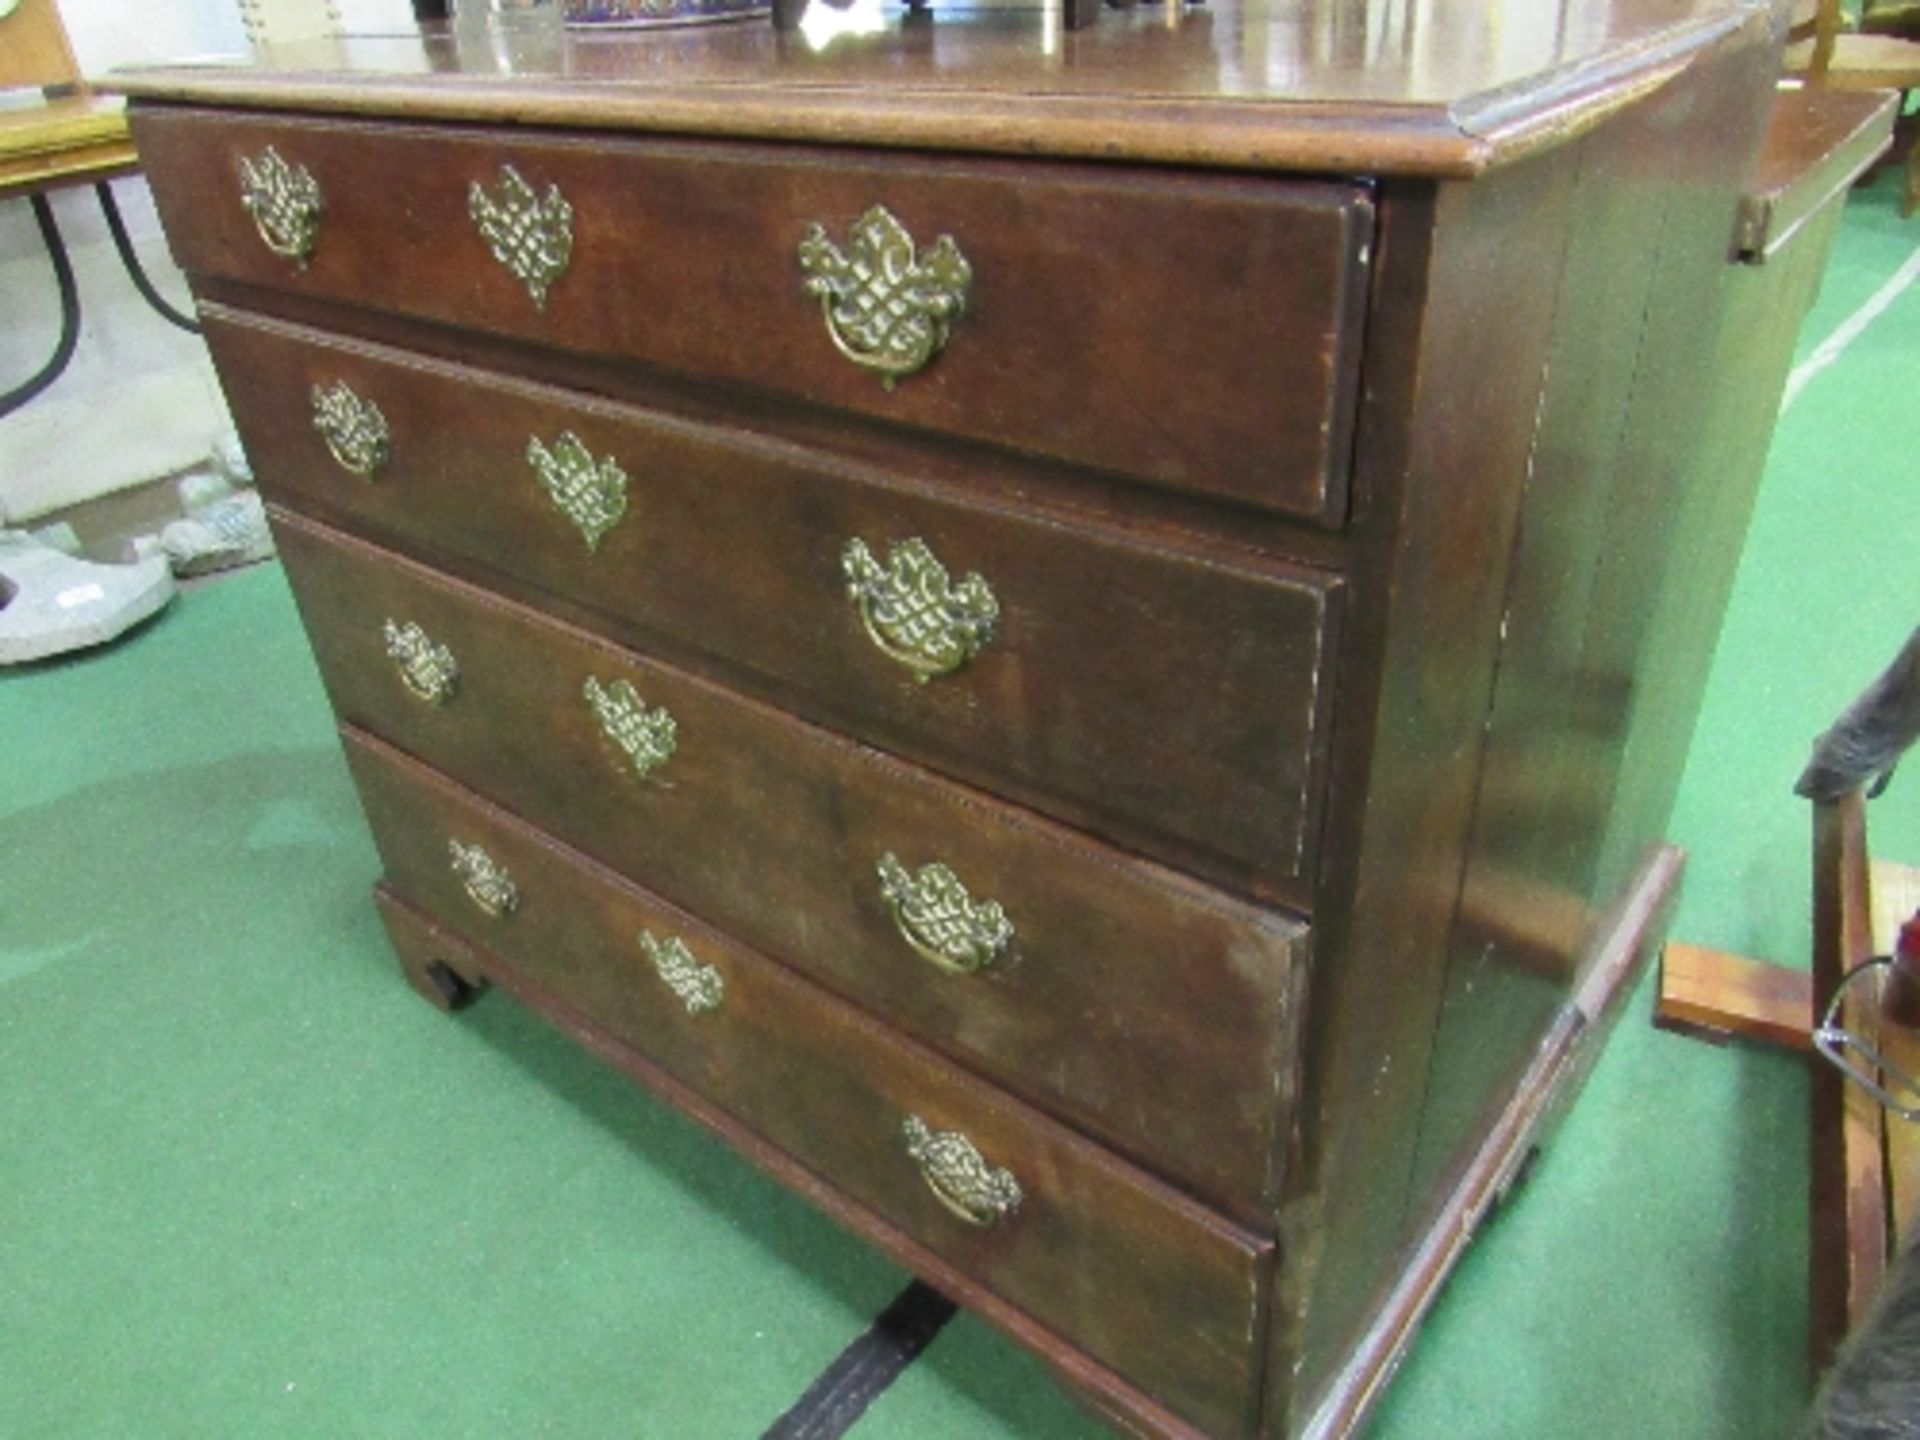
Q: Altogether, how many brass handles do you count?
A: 8